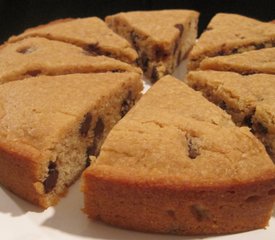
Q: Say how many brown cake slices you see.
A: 8